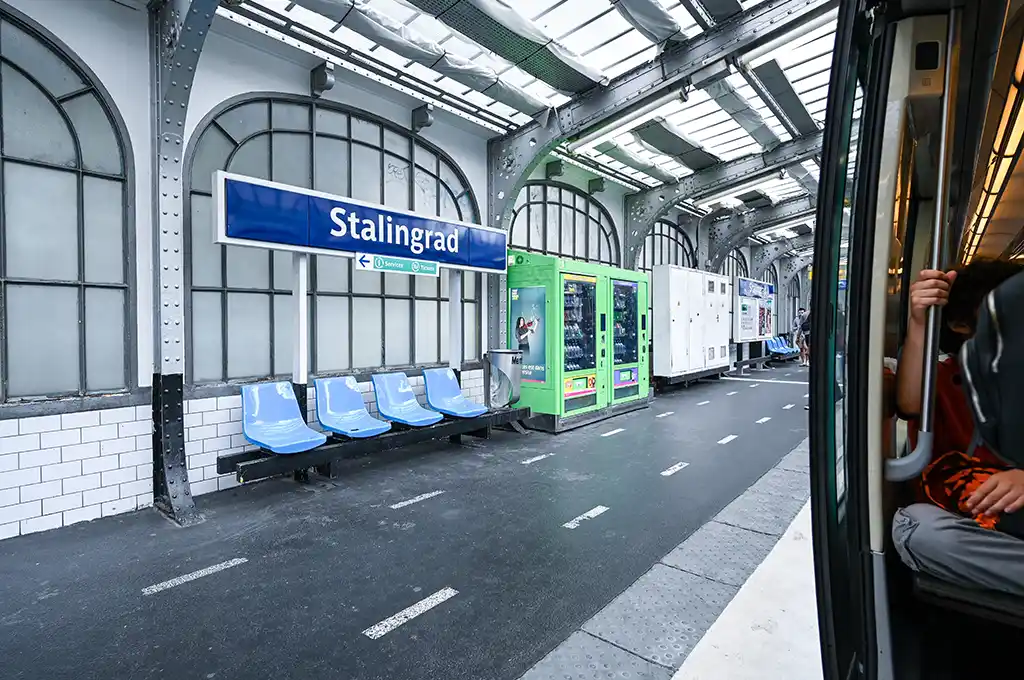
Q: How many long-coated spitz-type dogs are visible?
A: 0